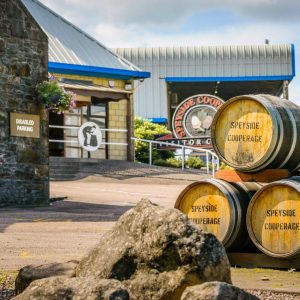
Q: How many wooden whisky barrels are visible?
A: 3